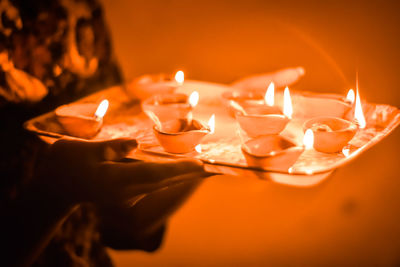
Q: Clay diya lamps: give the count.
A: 9